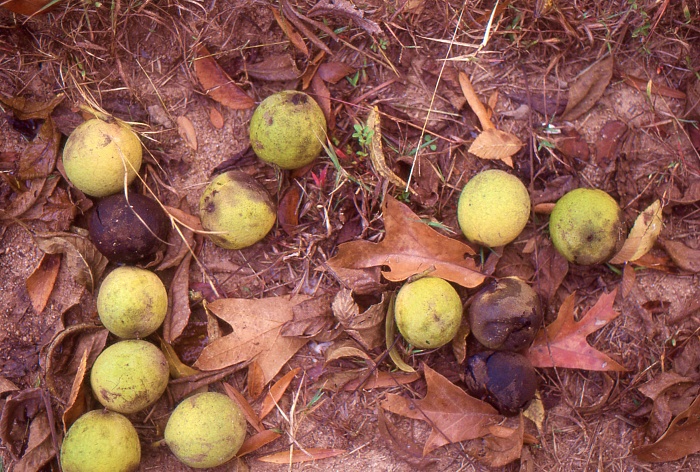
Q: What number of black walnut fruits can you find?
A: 13